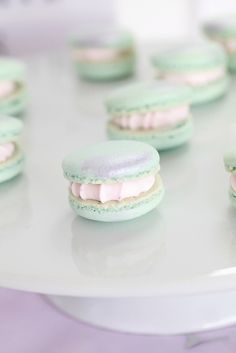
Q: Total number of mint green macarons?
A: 8